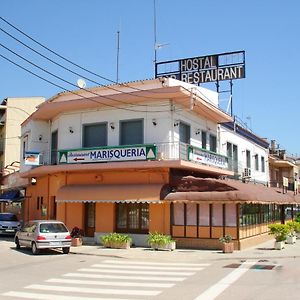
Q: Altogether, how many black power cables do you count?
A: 4